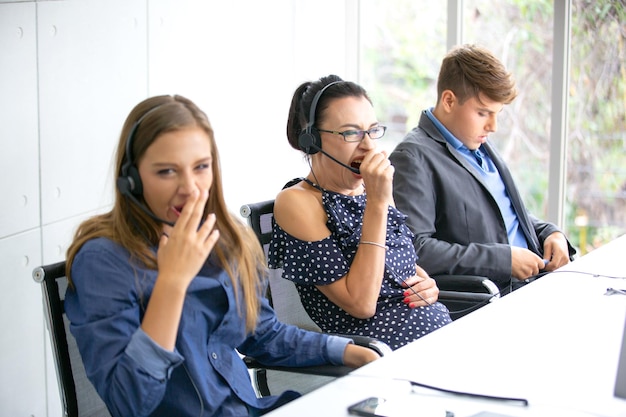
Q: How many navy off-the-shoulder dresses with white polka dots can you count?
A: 1